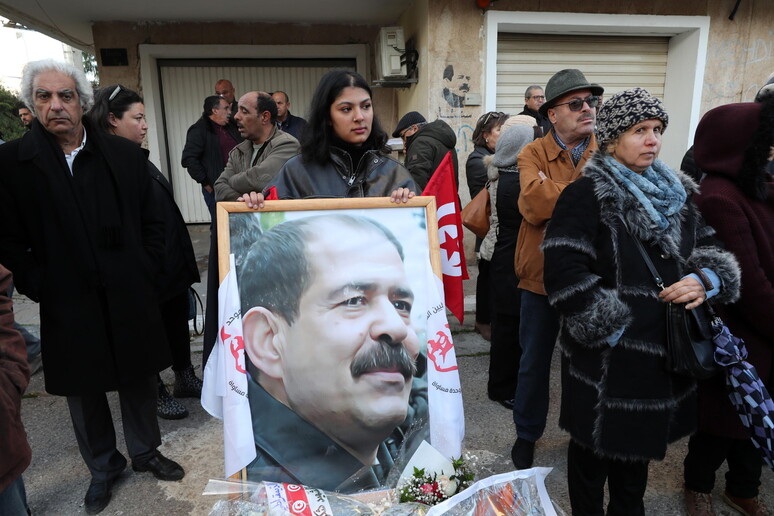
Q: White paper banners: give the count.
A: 2